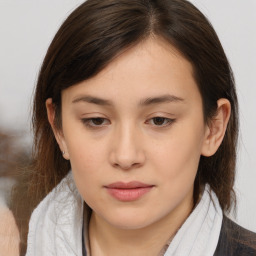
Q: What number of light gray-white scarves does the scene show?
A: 1